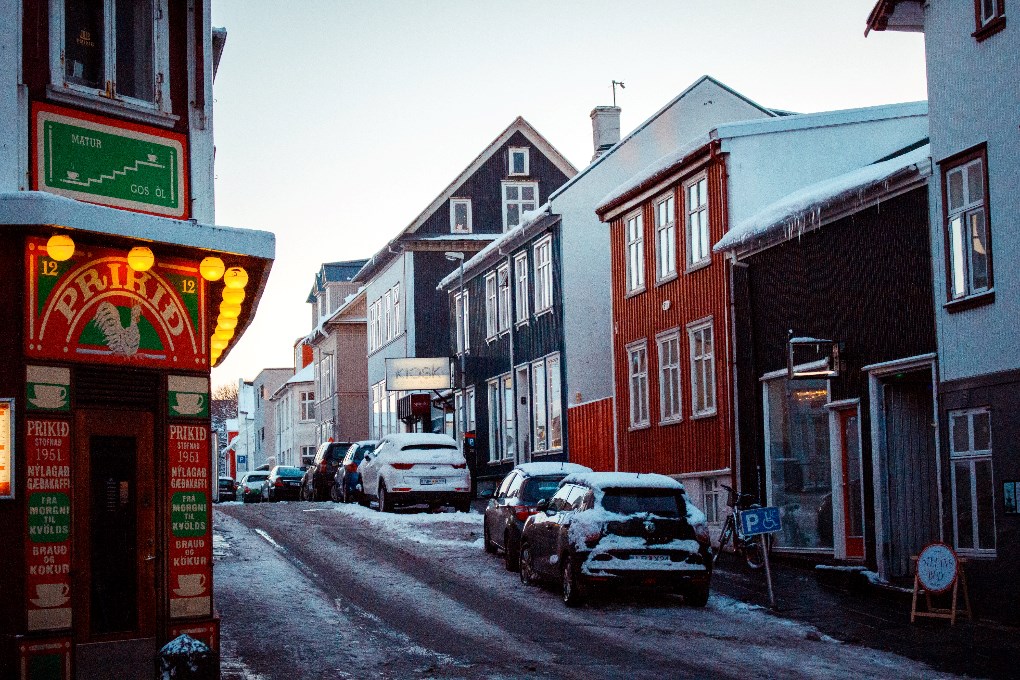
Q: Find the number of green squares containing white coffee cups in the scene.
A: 2